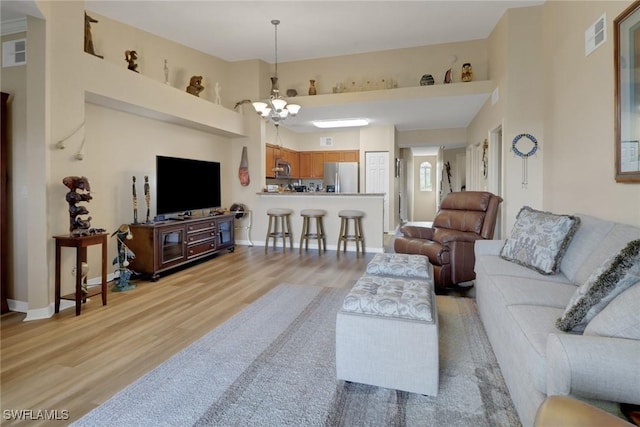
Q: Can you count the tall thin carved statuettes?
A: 2